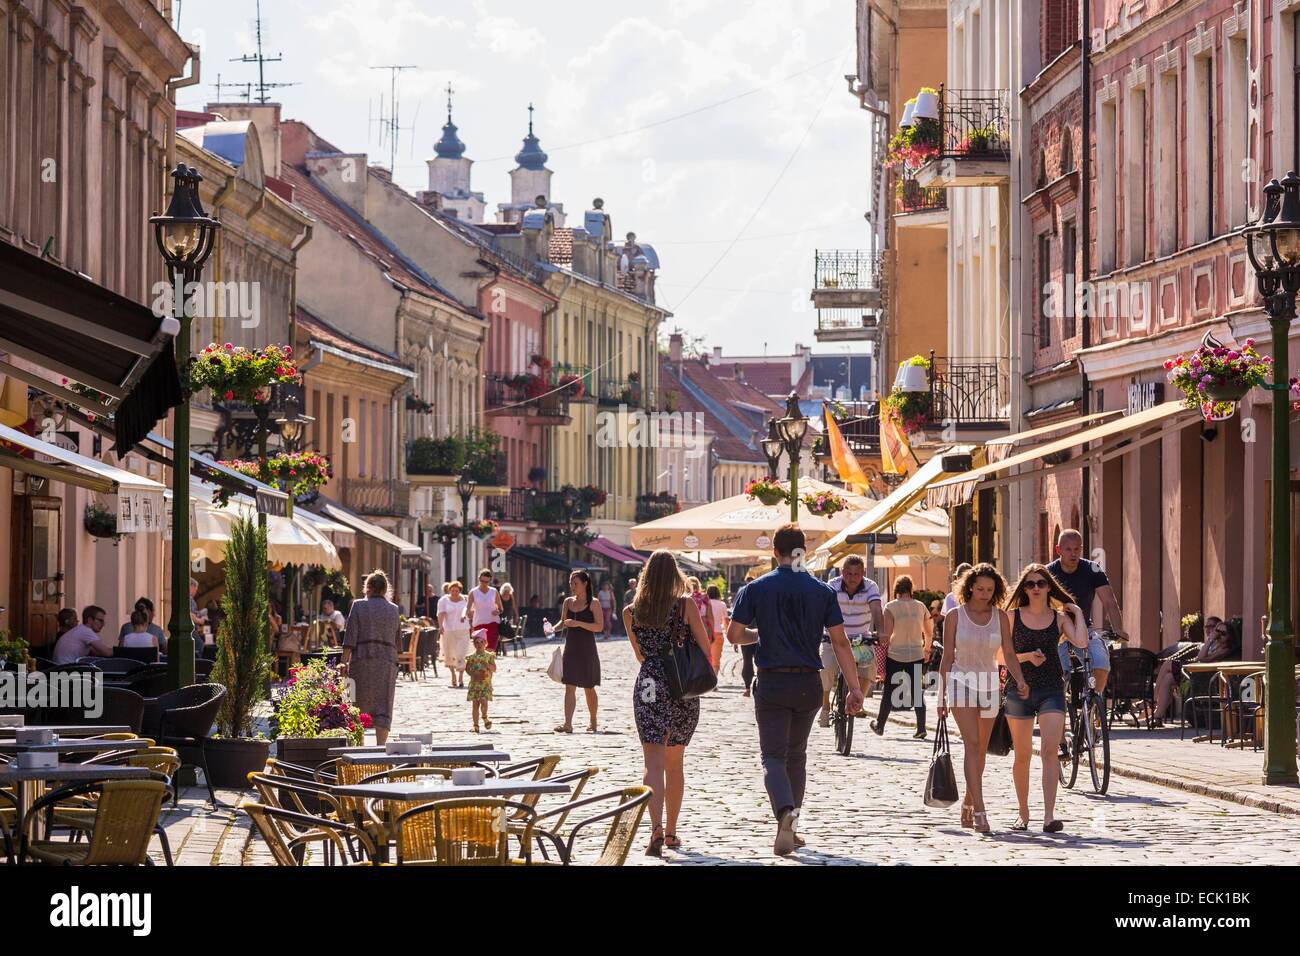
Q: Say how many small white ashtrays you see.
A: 6